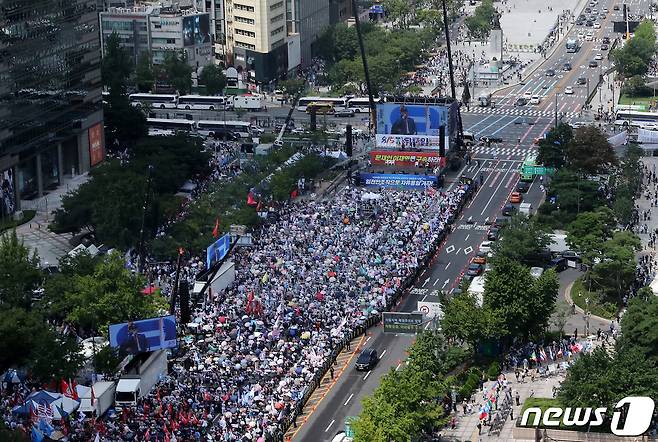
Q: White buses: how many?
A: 7